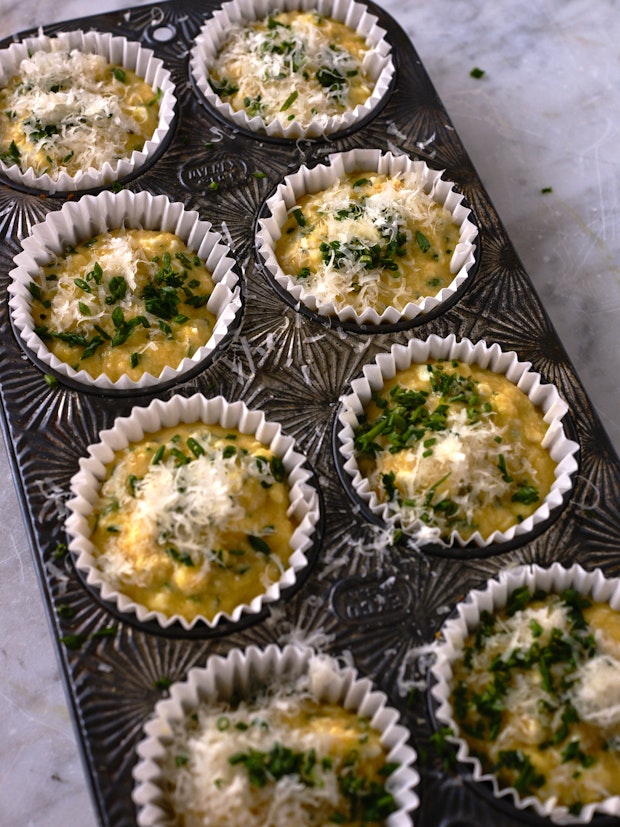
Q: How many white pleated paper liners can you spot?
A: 8